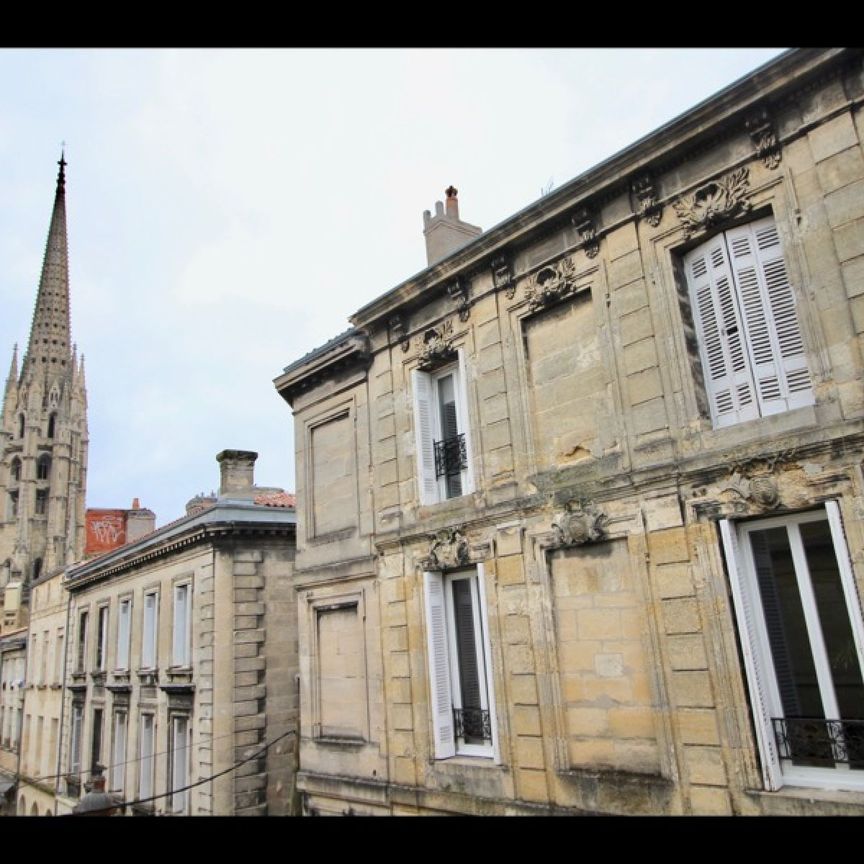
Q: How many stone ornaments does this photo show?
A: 12